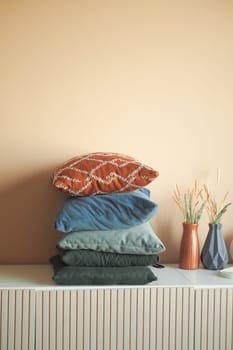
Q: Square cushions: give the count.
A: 5